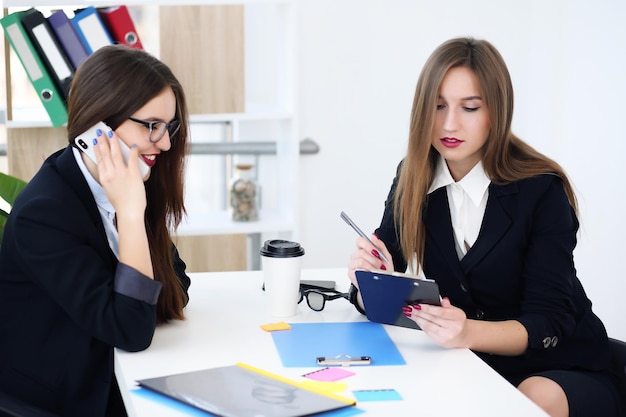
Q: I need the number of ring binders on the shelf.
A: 5